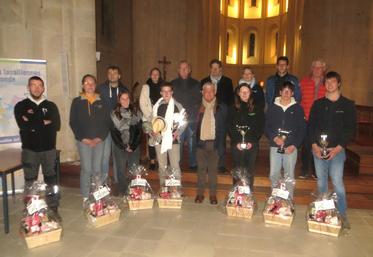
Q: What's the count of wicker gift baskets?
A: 7